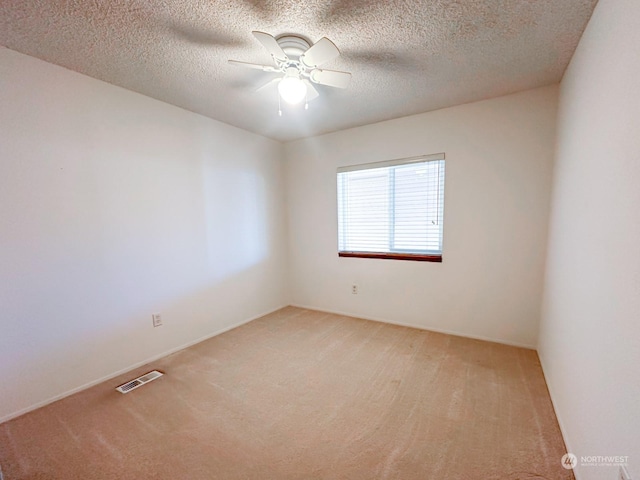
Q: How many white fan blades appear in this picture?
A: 6